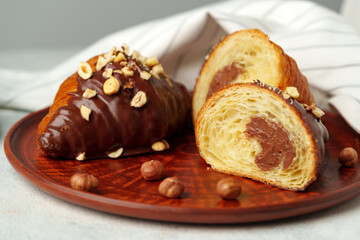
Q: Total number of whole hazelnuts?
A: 5